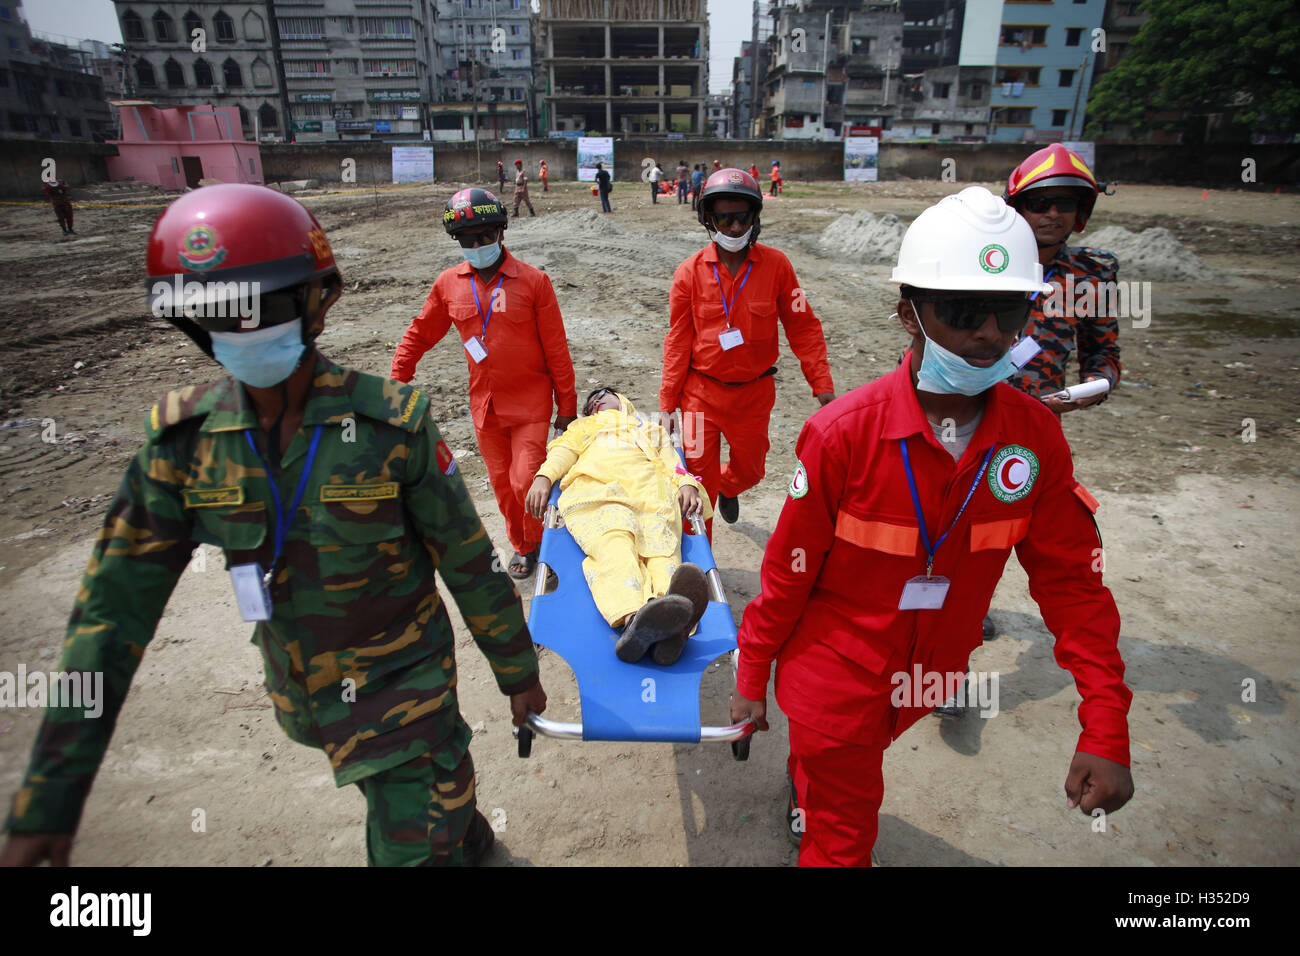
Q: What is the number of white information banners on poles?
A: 4